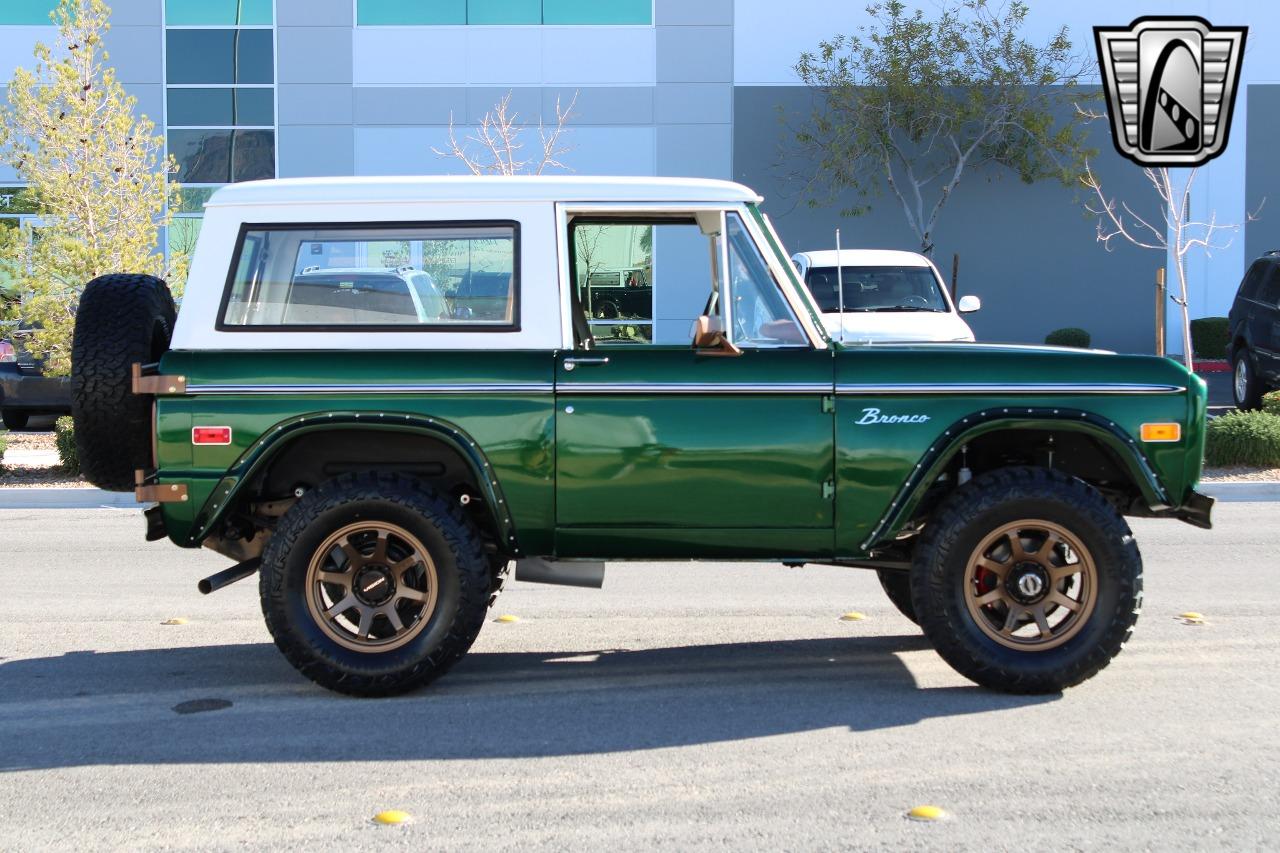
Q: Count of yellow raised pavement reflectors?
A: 6